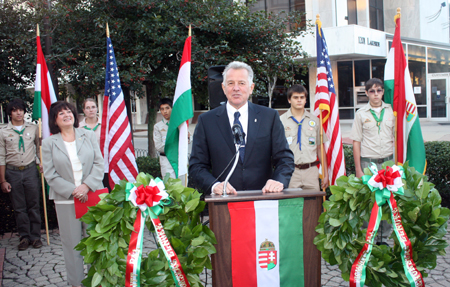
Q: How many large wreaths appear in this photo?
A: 2